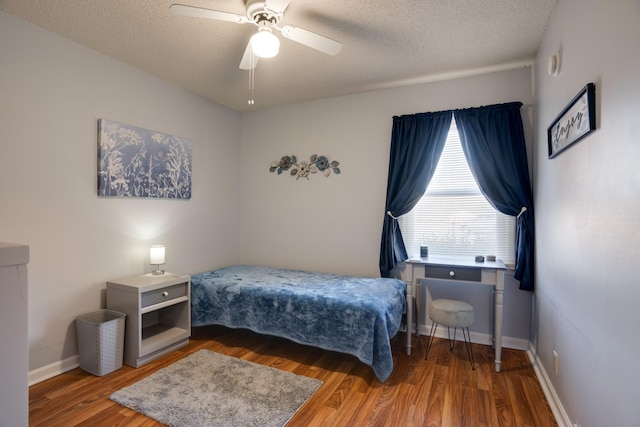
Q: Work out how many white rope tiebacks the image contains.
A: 2